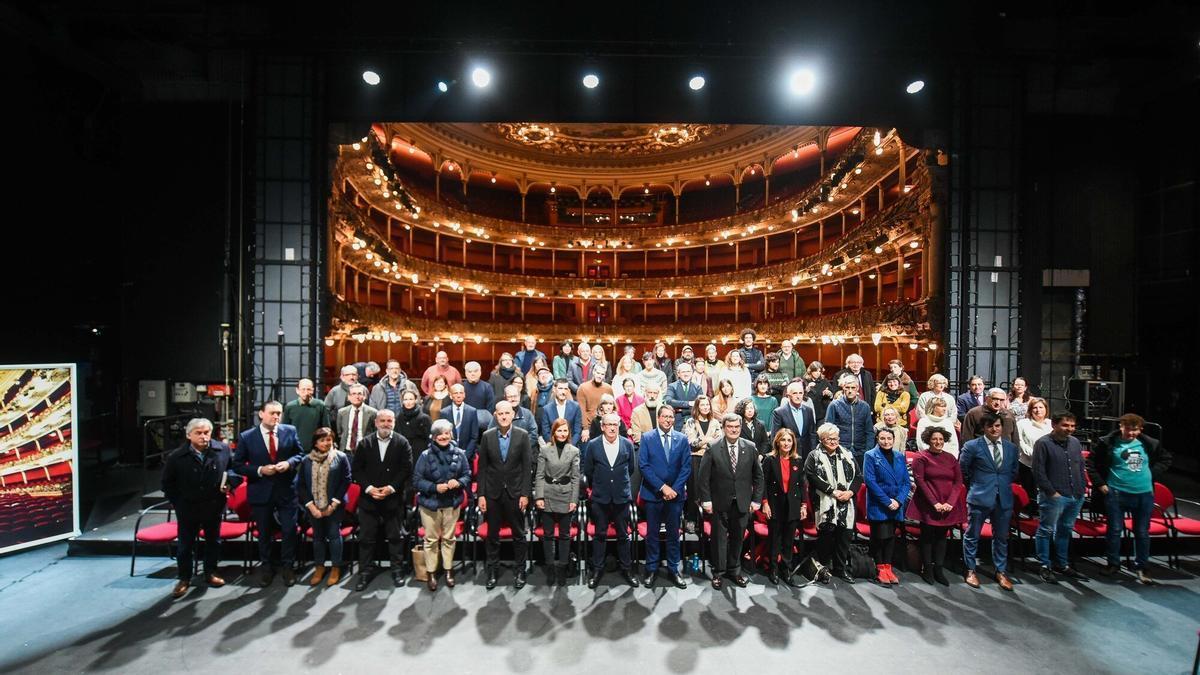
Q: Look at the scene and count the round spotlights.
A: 7